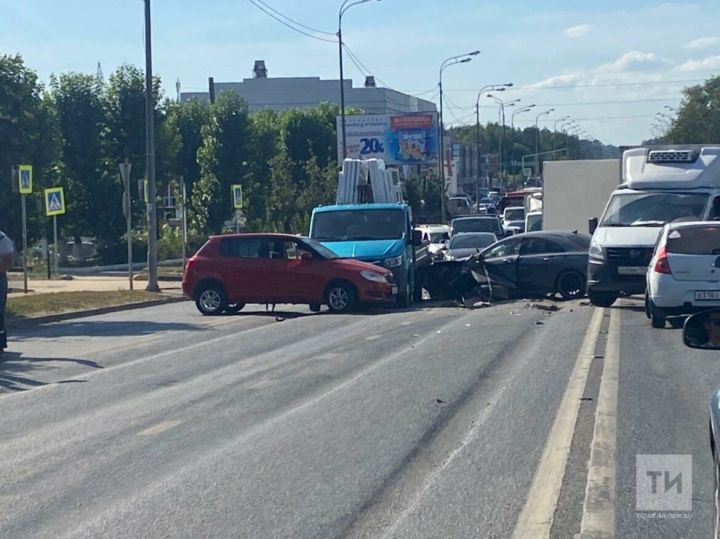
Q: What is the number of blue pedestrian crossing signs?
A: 3